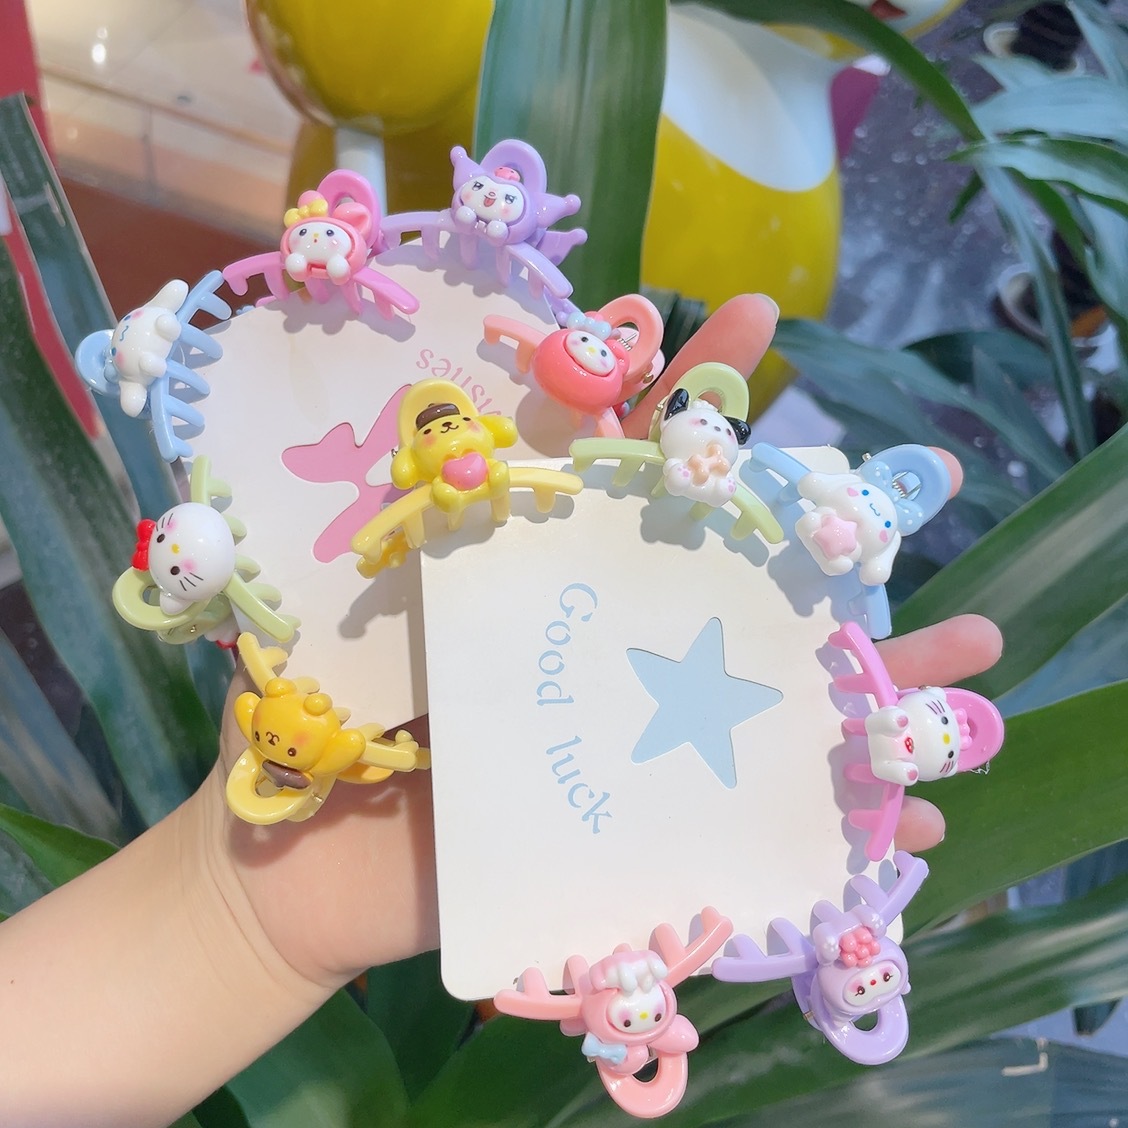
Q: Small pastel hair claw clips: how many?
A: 12